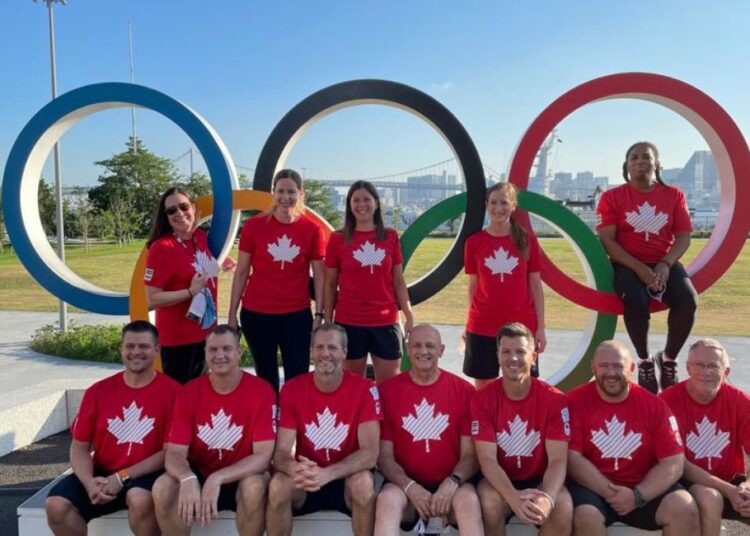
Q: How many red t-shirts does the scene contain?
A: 12